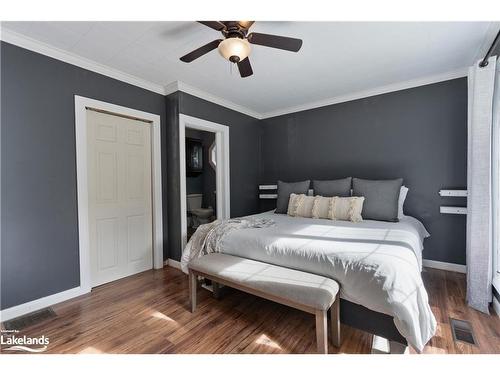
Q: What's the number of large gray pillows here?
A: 3